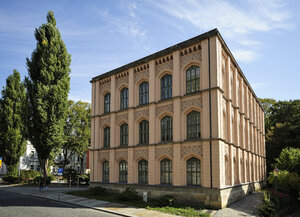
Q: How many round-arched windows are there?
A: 15